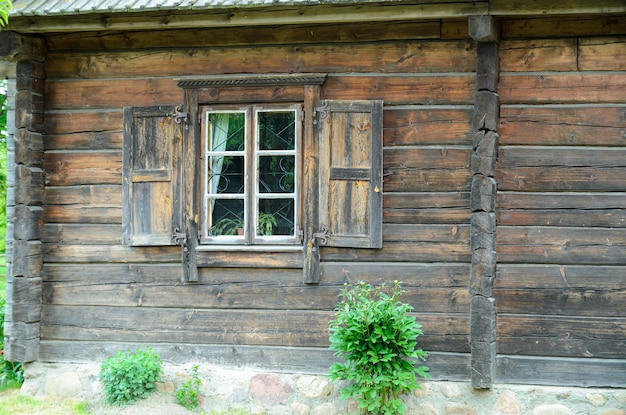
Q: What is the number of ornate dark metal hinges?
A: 4